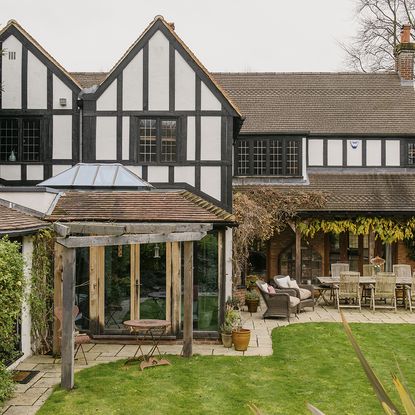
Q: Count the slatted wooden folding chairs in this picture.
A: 6